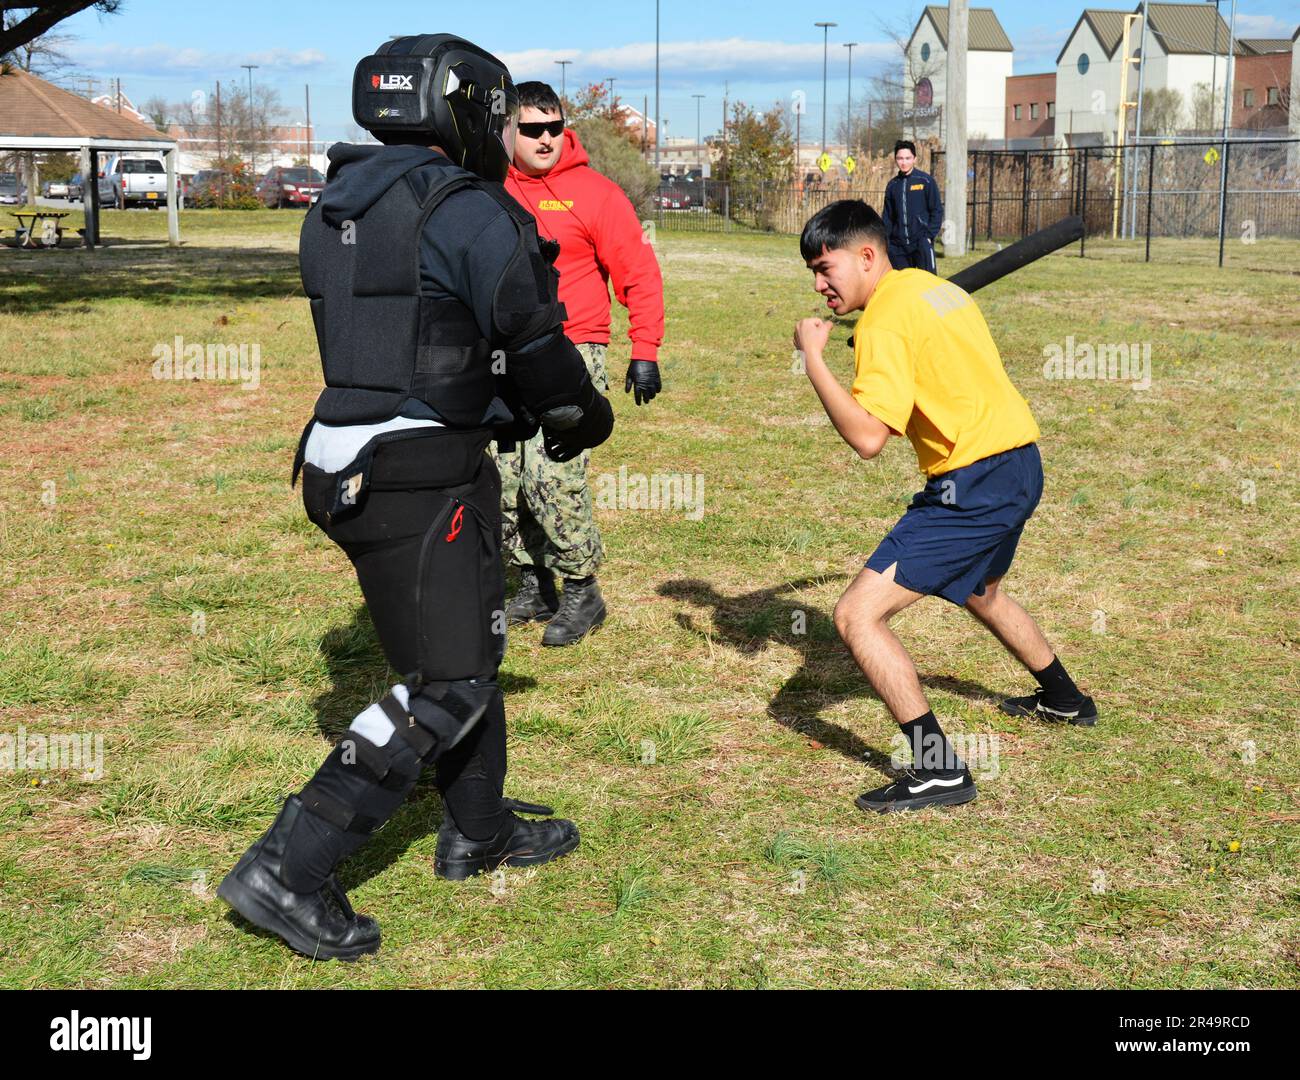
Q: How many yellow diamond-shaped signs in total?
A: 3